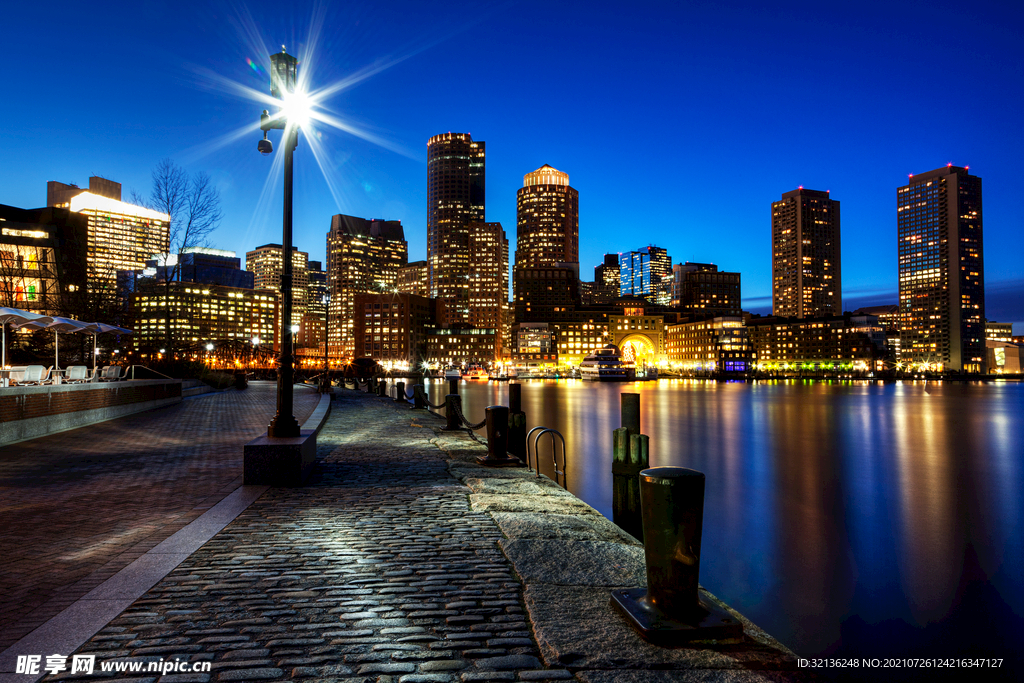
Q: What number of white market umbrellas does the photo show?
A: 3